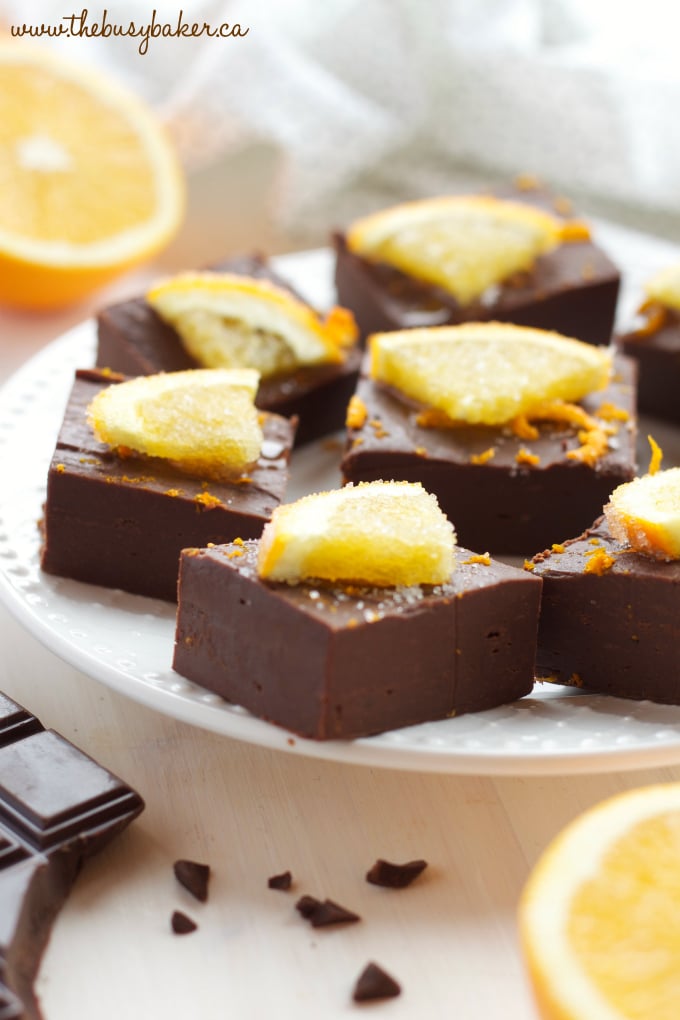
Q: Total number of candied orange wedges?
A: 7